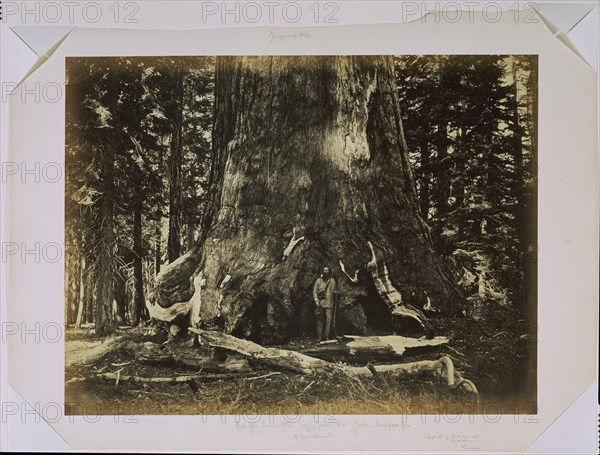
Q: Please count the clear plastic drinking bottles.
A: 0